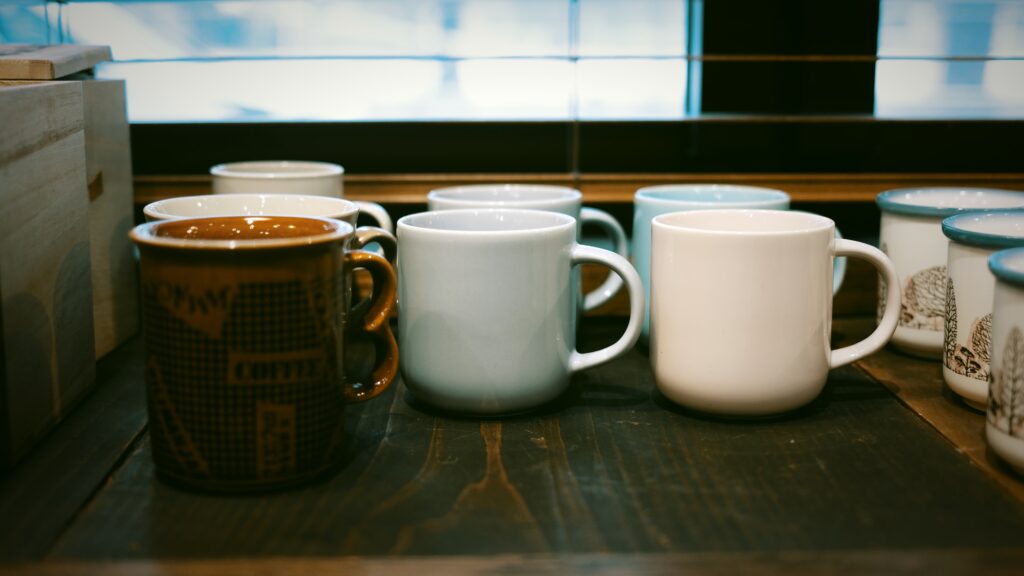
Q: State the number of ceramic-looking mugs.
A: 10